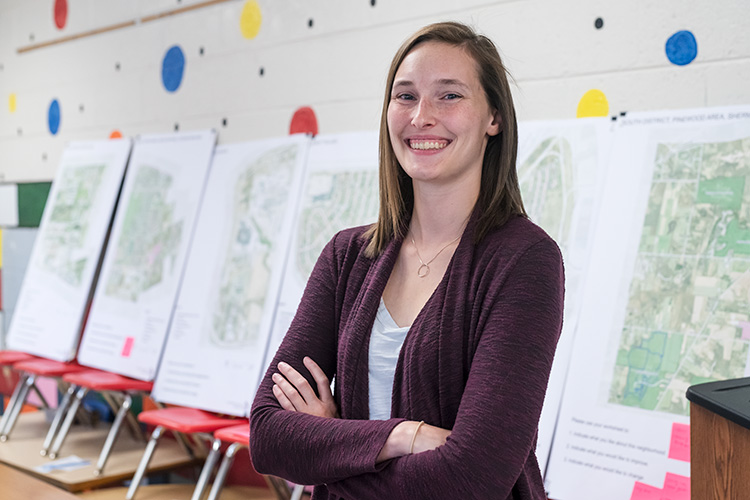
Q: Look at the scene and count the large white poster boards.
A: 6